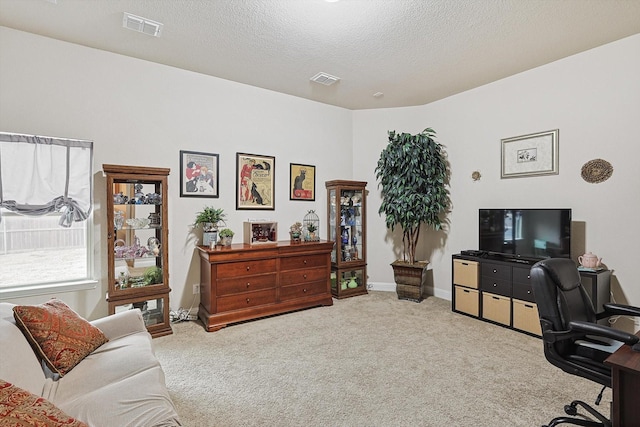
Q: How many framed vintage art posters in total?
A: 3